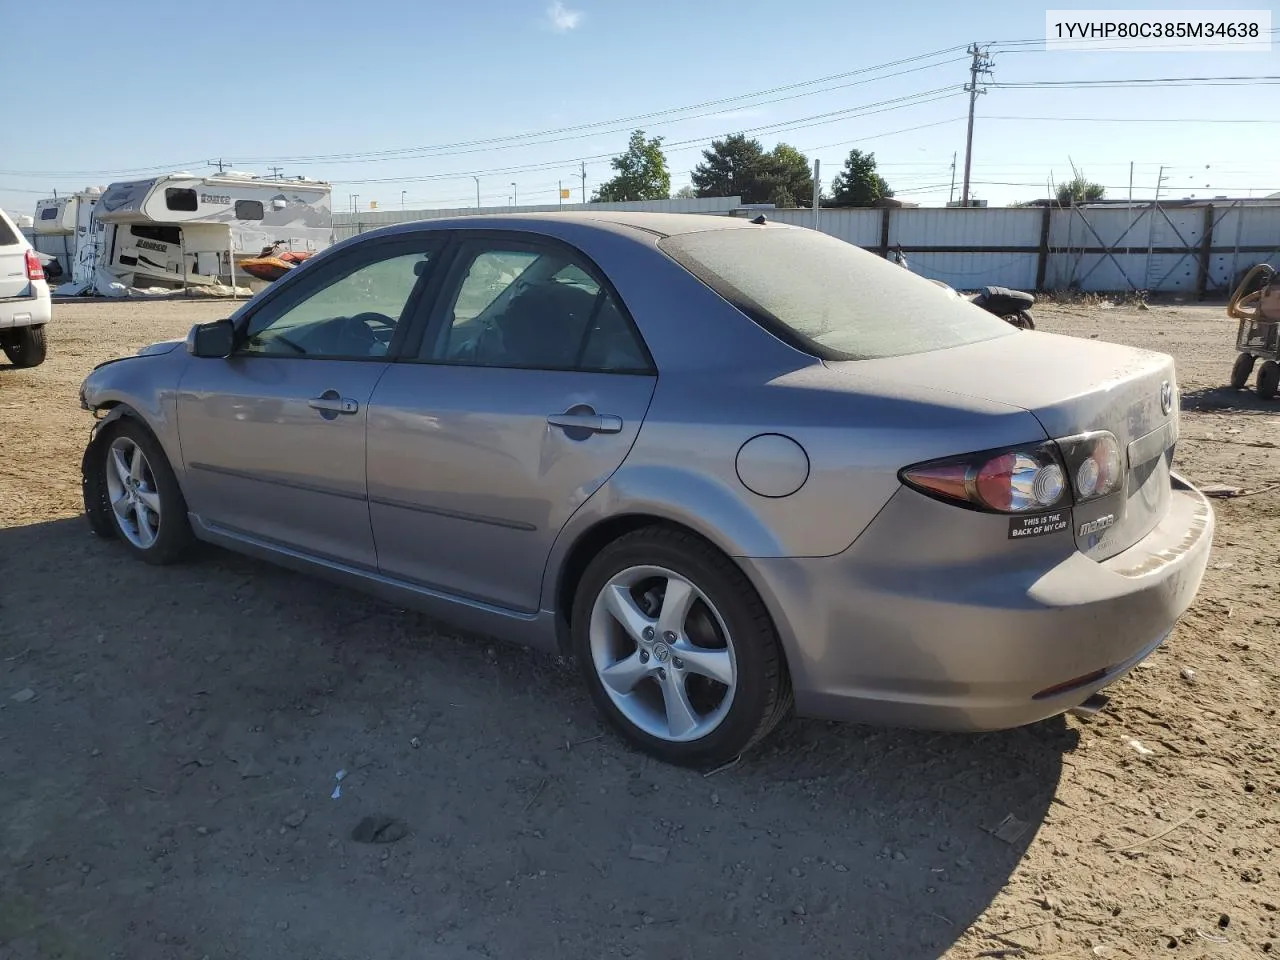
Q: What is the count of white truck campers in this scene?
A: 2